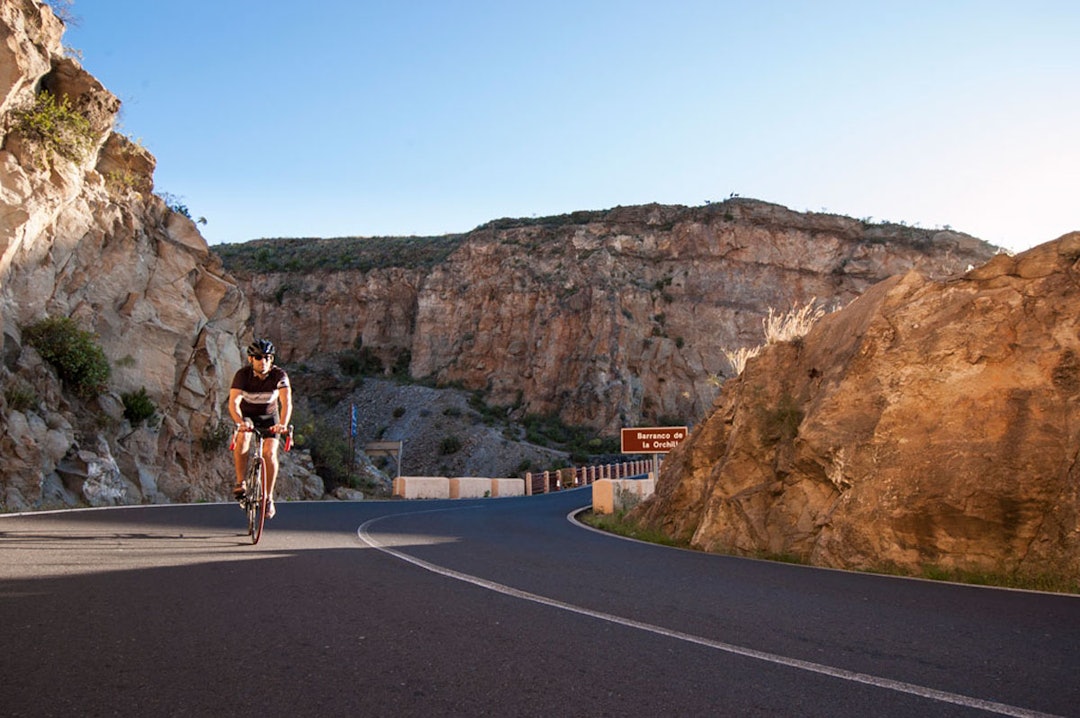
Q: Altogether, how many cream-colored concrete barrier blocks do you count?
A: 4